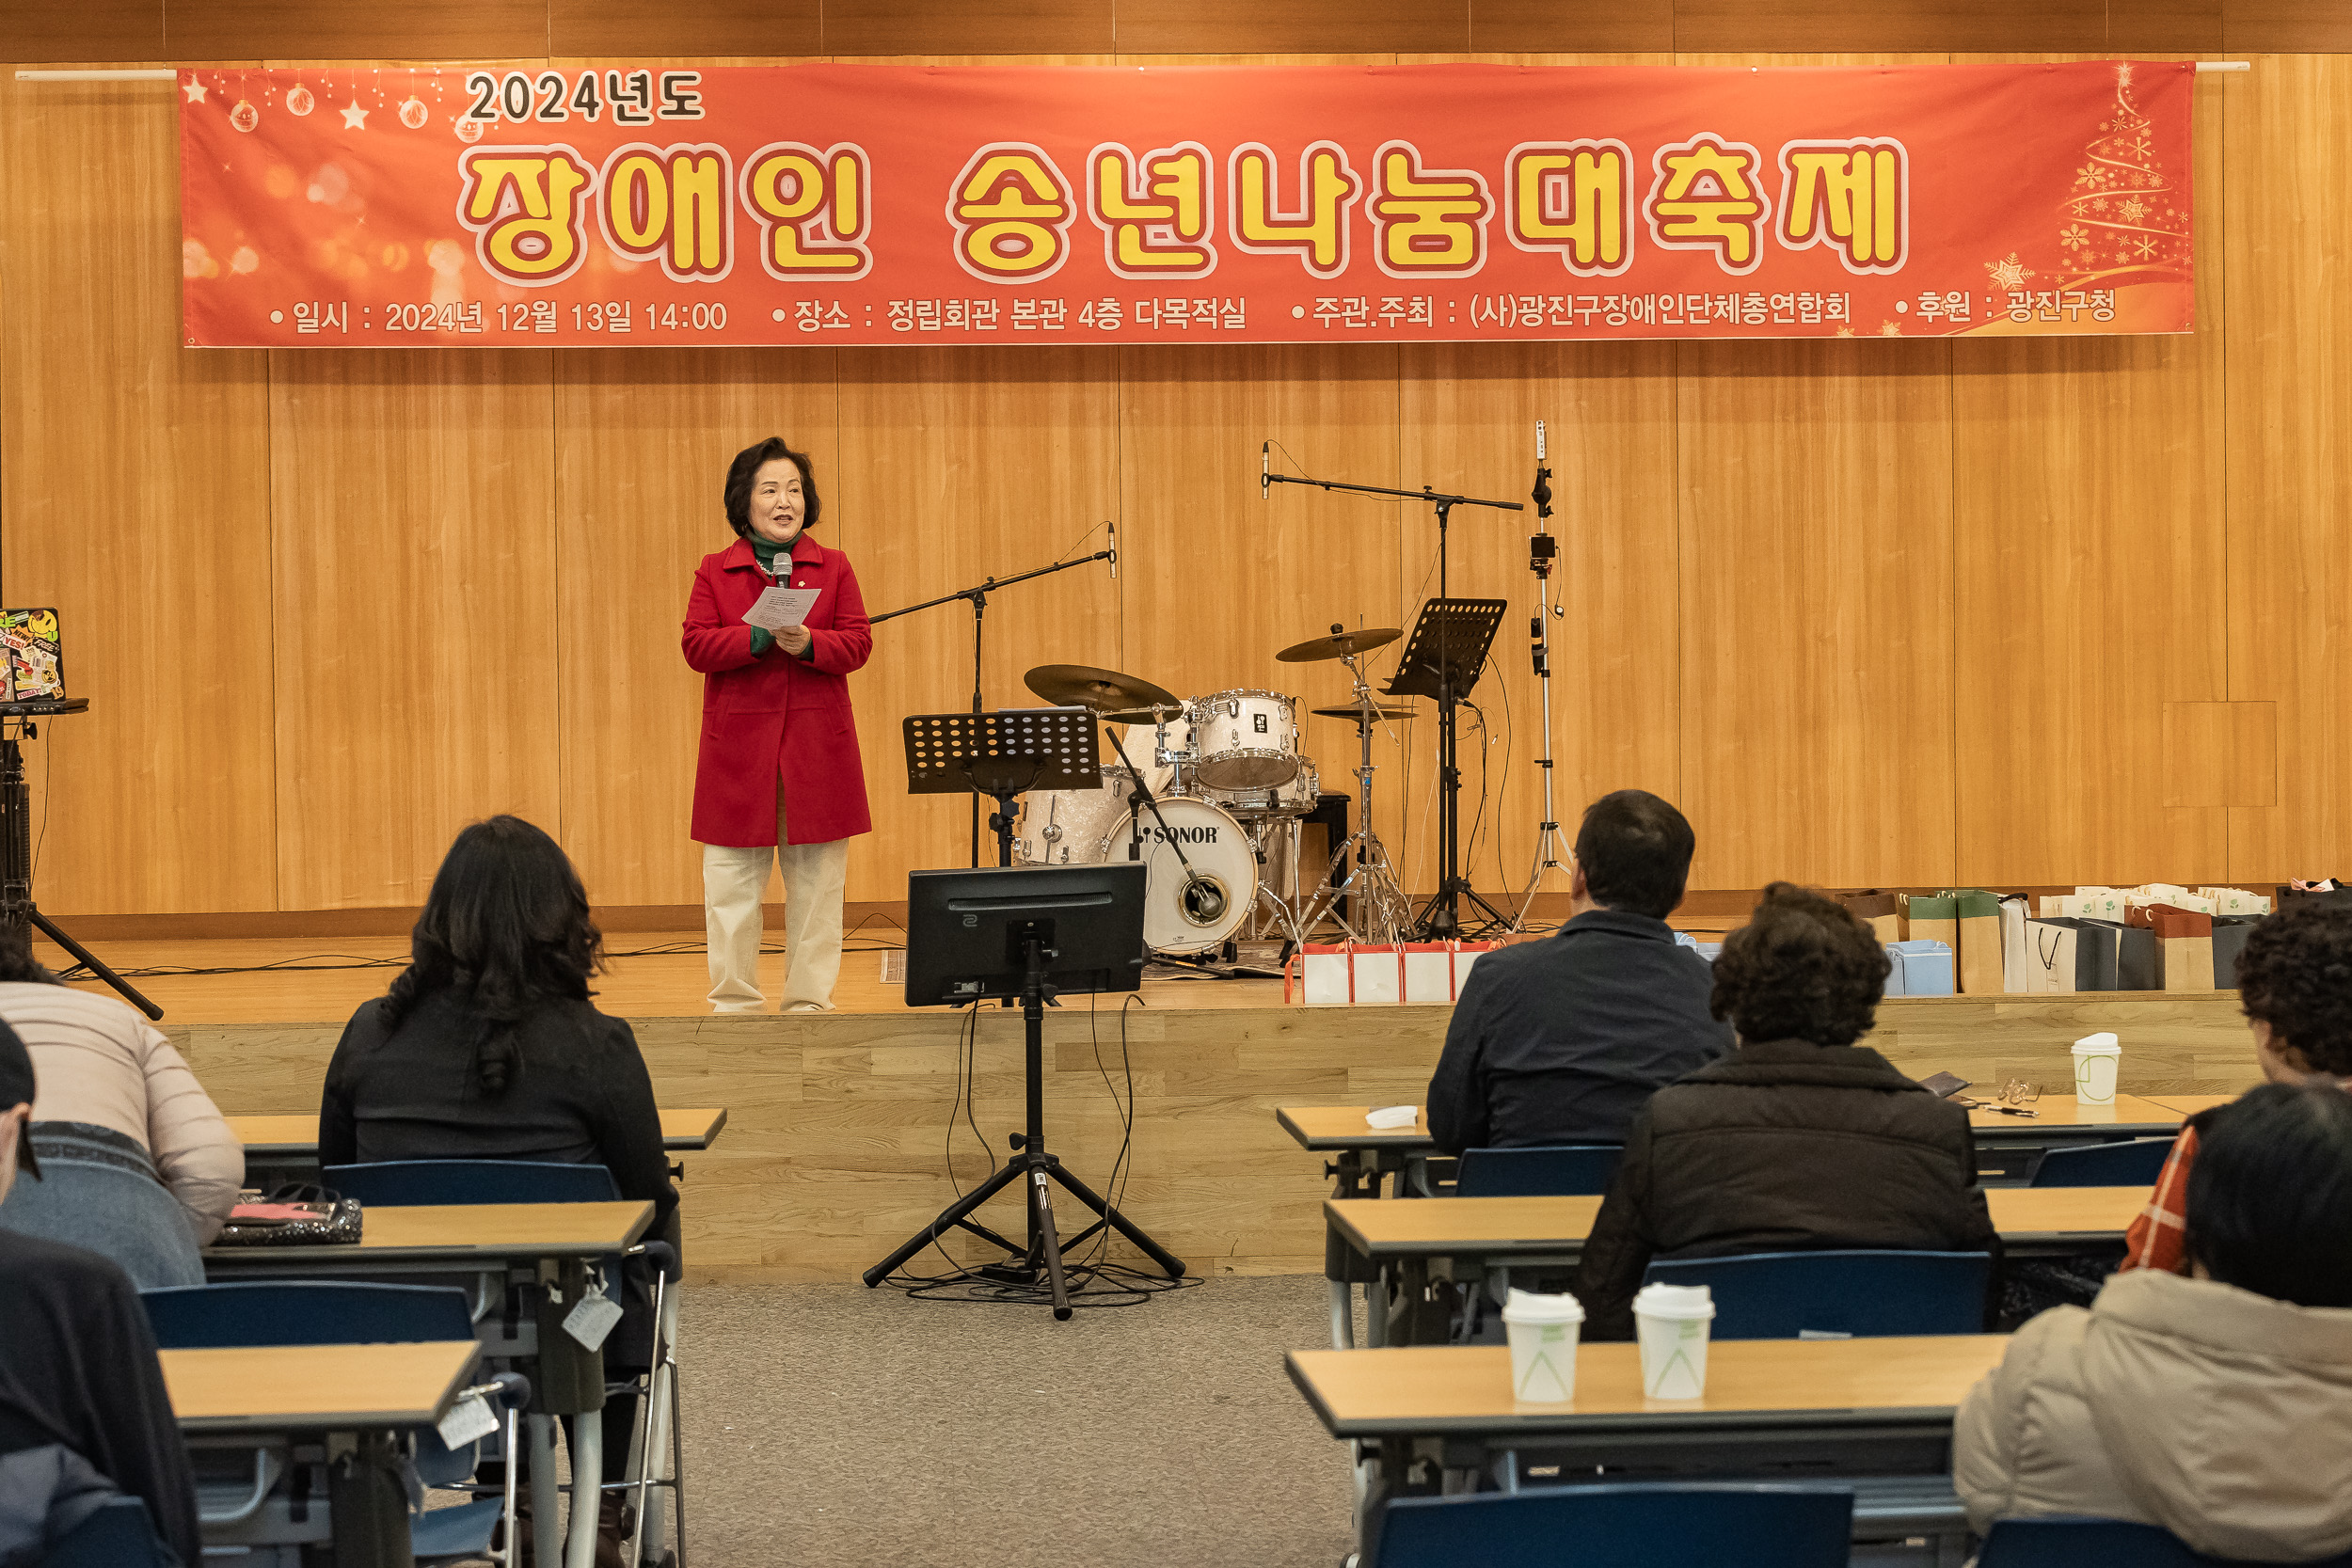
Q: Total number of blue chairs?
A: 8